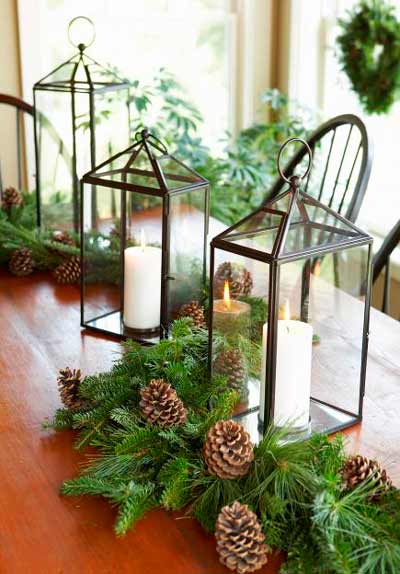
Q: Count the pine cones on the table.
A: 12